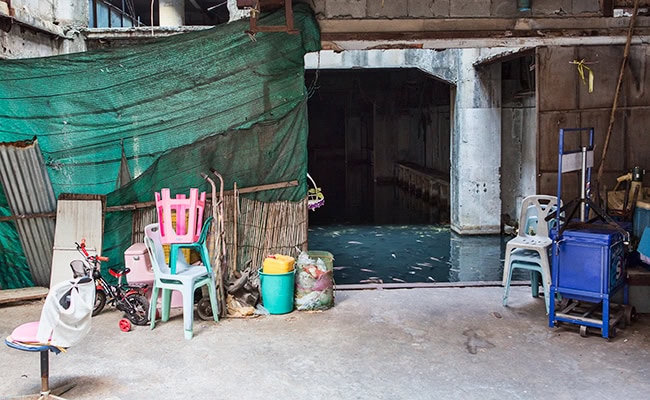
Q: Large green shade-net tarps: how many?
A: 1